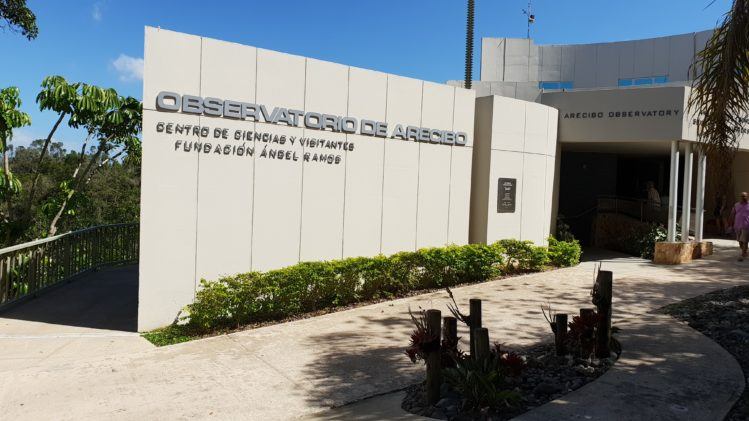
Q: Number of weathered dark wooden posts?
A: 7